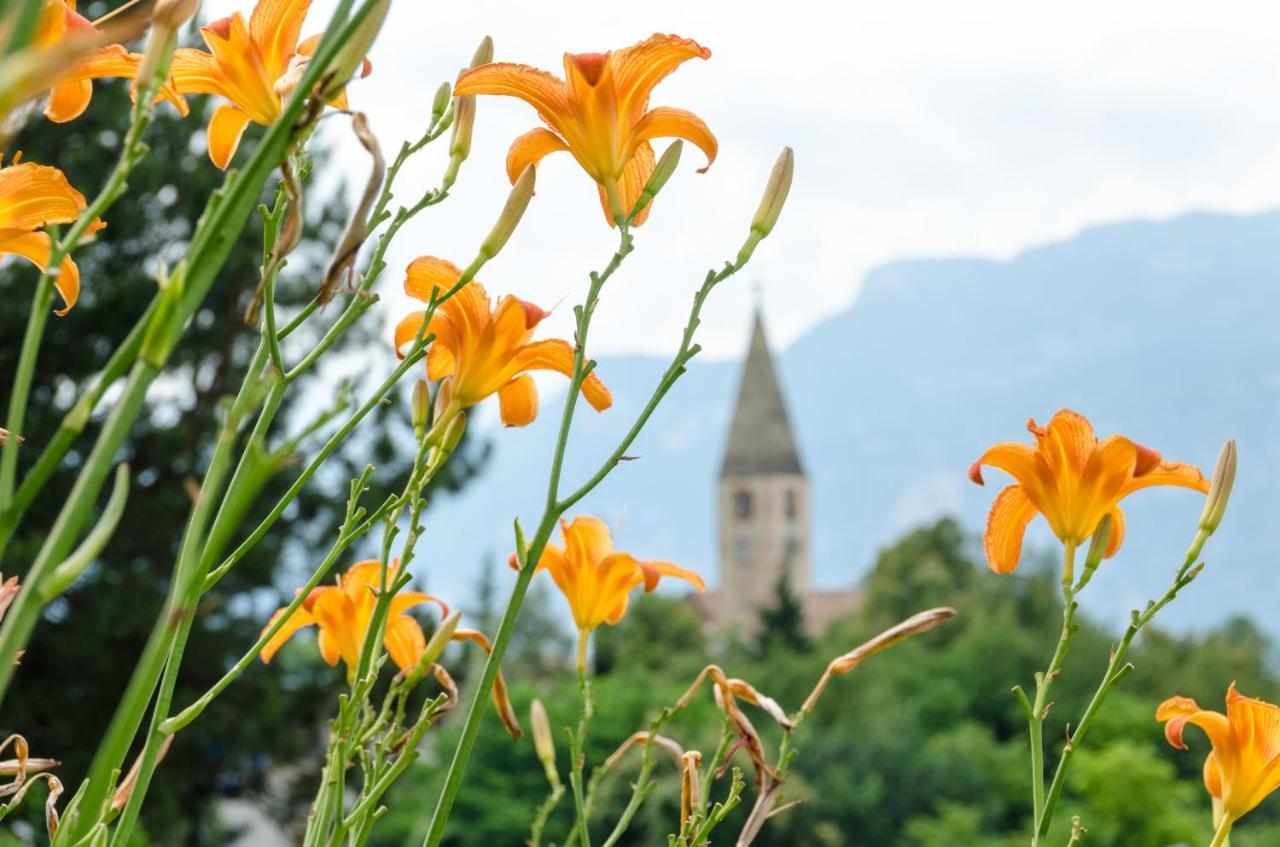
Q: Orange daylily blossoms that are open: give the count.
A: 9